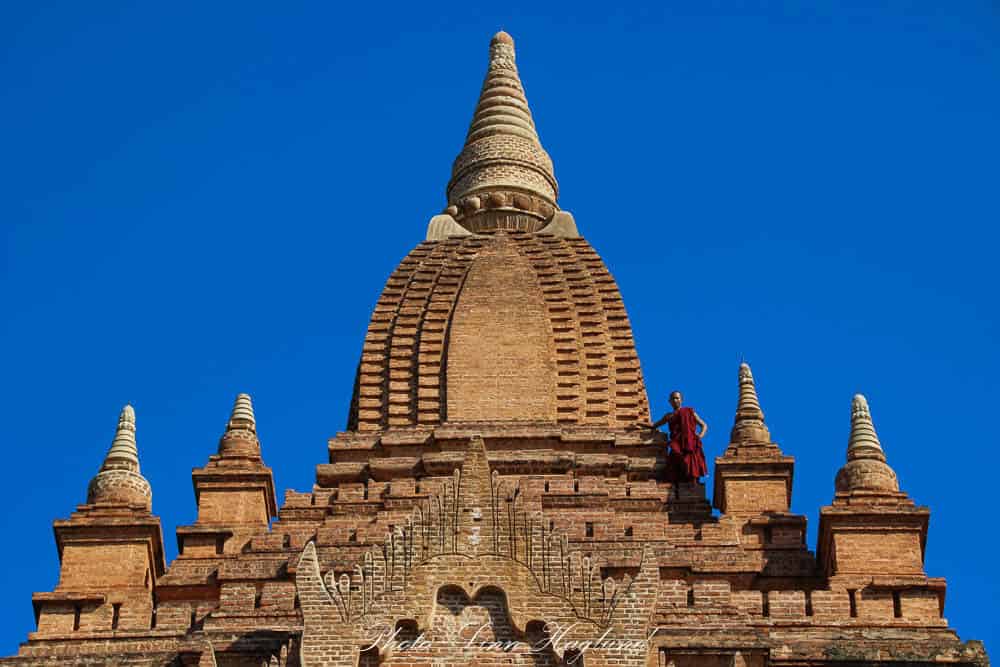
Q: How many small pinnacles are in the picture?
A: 4